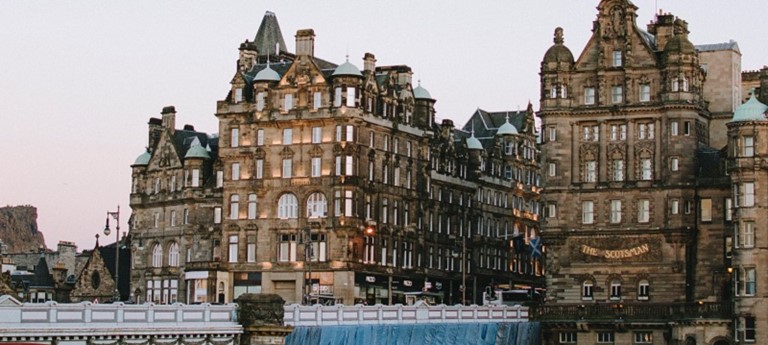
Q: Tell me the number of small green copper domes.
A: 8